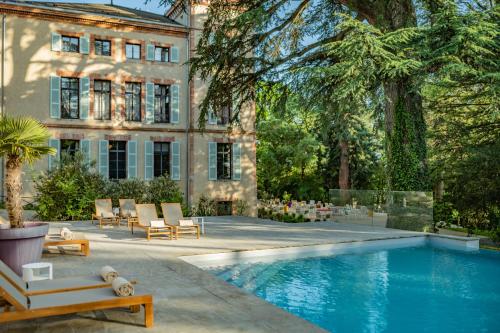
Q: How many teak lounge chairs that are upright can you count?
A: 4